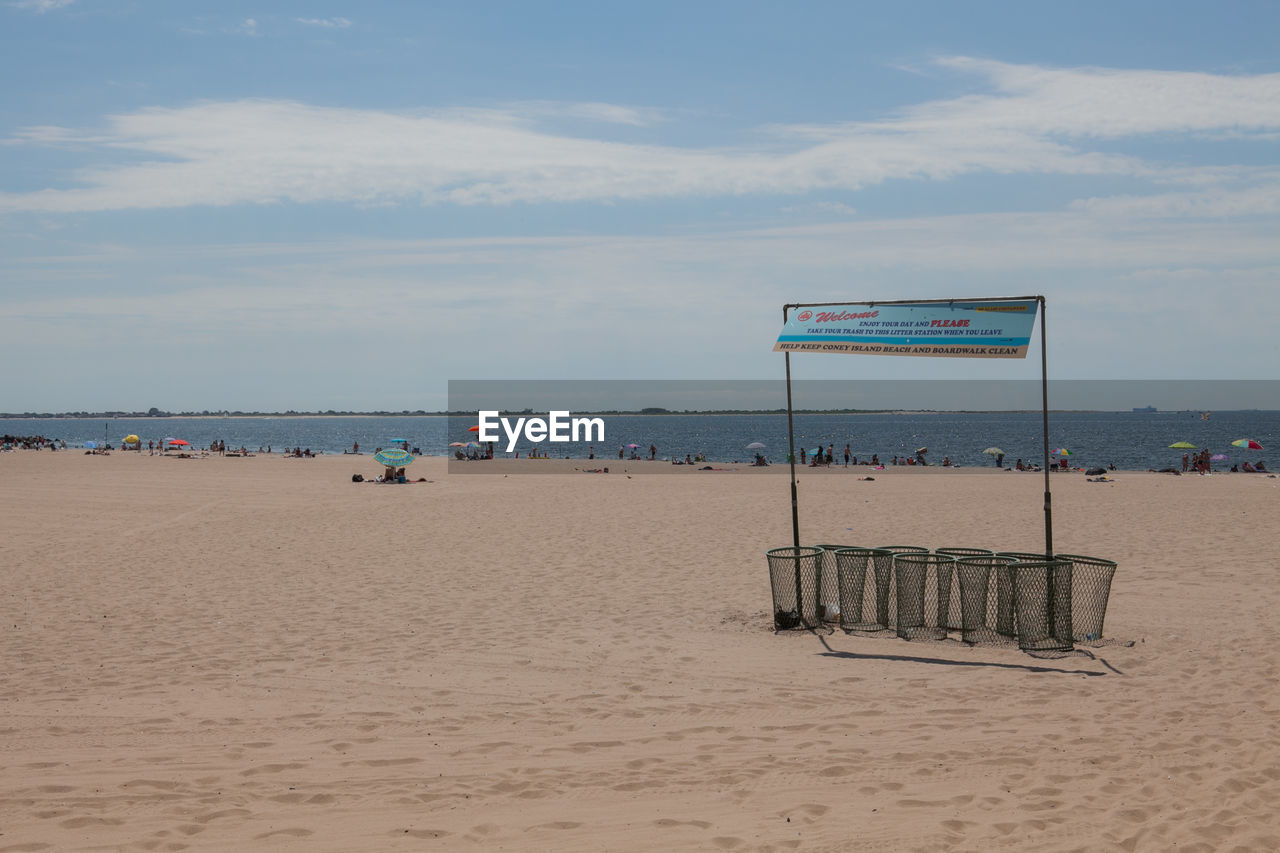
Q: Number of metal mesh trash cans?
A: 10